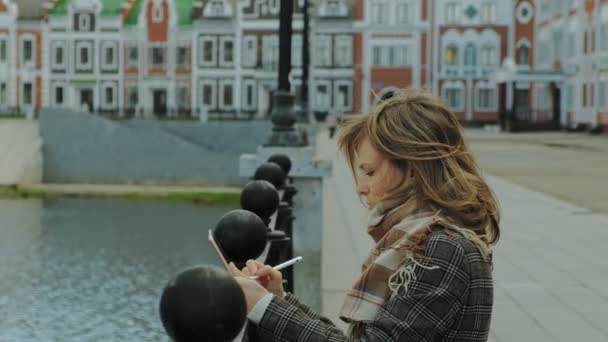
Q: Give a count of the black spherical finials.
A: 5